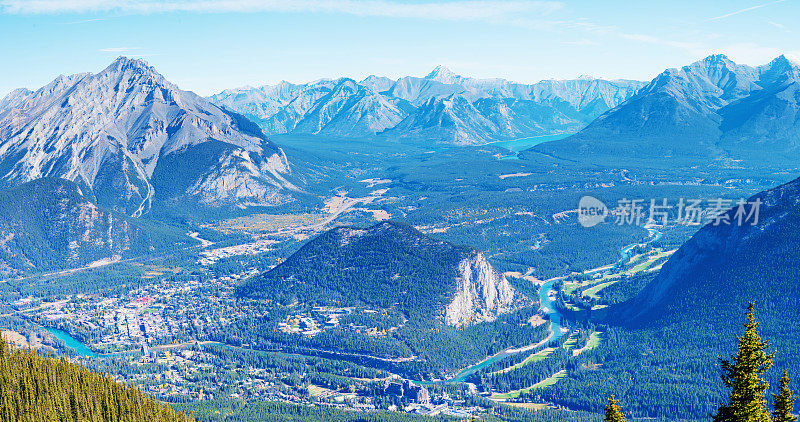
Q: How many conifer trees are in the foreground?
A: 3